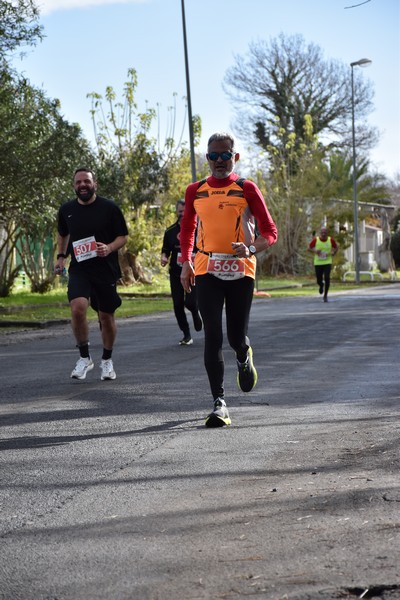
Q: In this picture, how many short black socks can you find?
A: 2